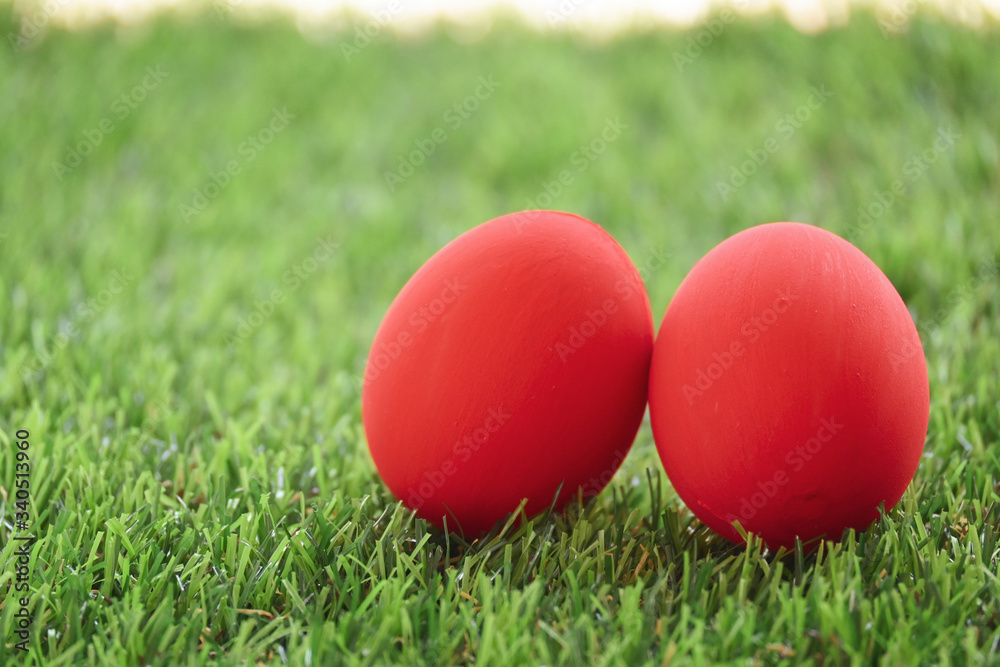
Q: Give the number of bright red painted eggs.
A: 2